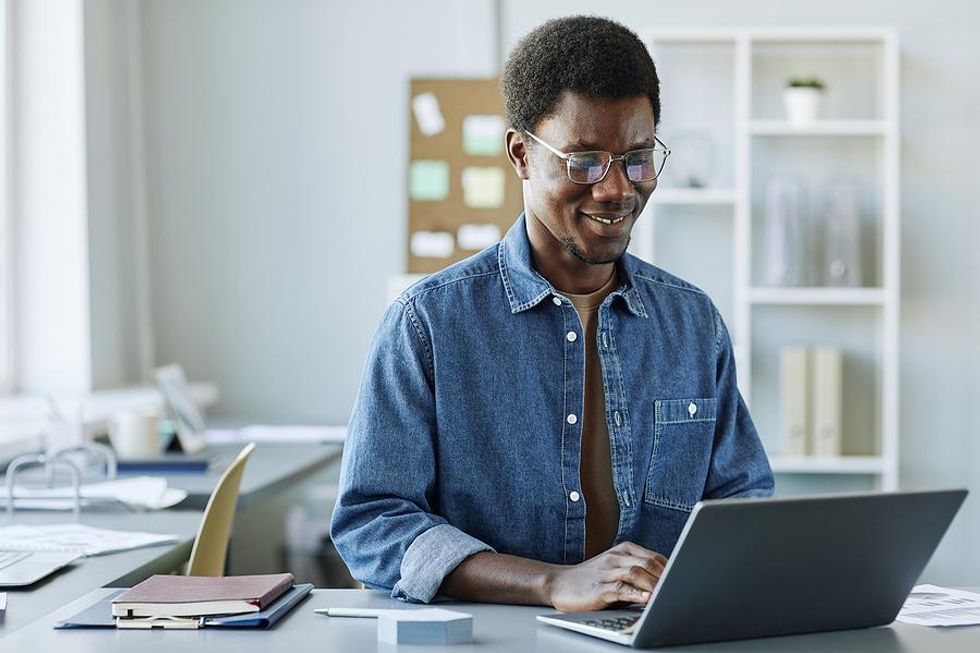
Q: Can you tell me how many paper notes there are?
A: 6